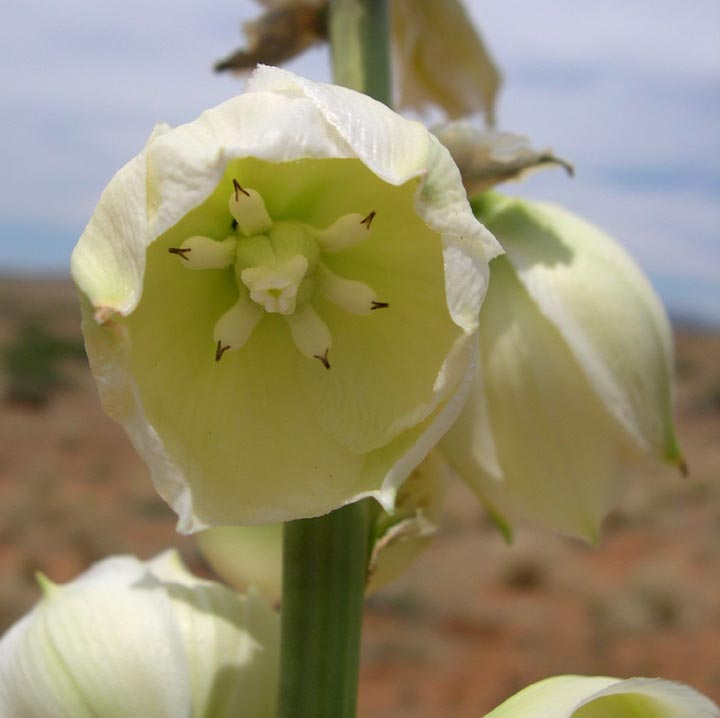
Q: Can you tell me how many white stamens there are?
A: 6